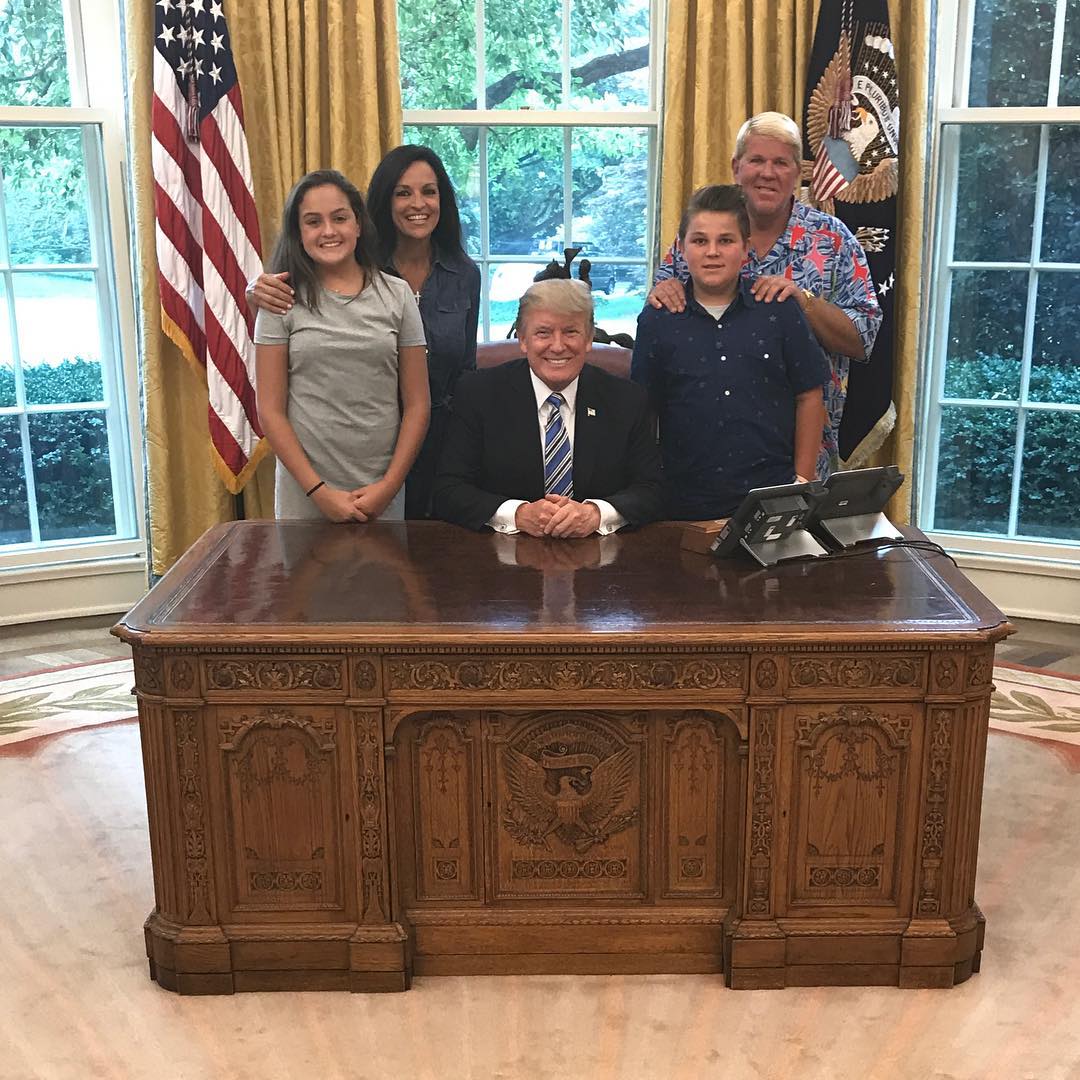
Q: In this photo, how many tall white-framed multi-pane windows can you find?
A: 3